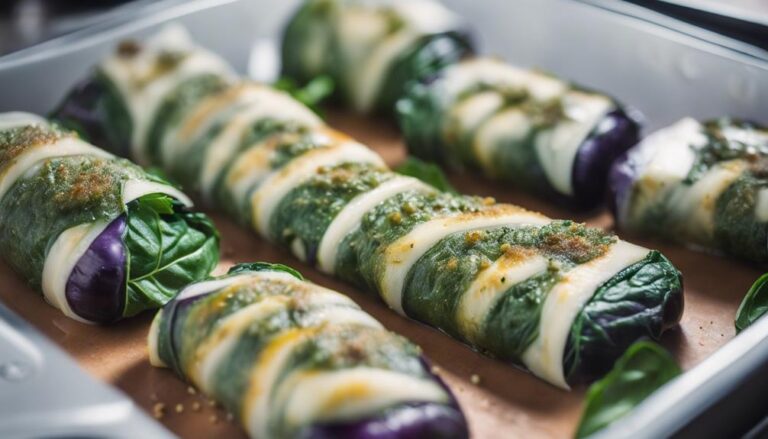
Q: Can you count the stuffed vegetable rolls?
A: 6